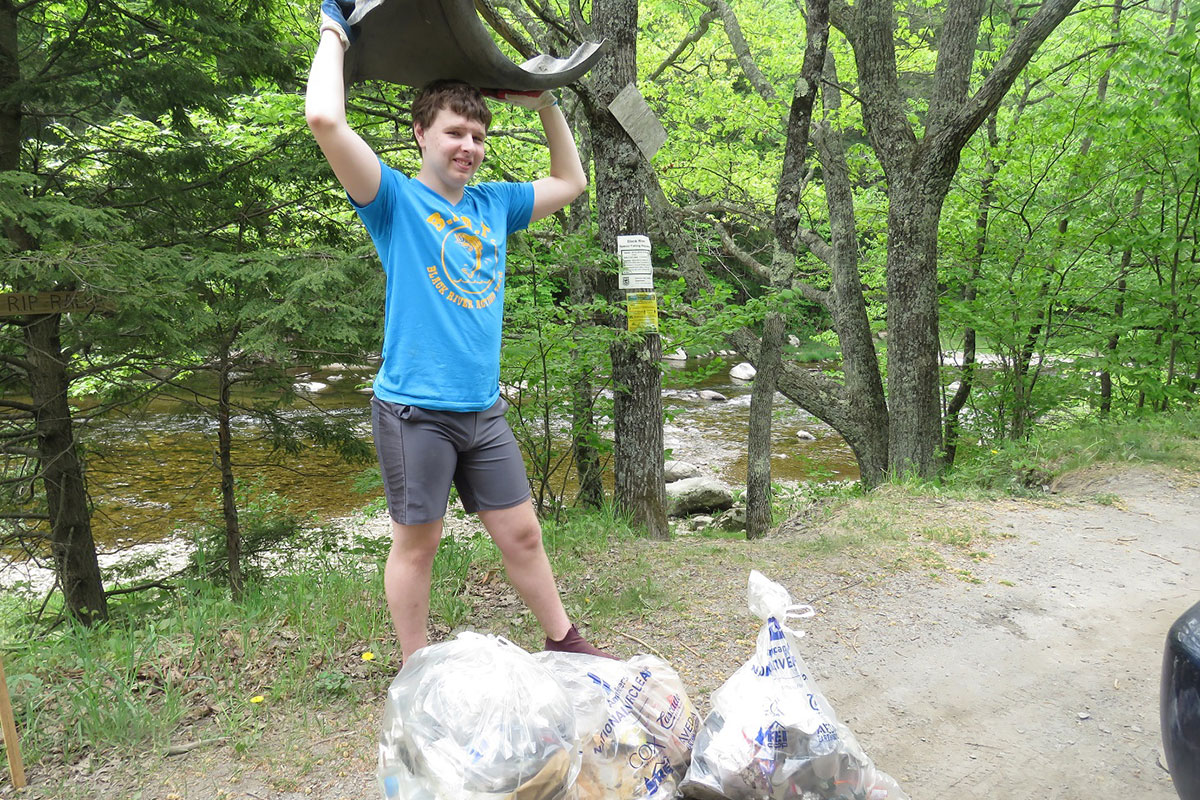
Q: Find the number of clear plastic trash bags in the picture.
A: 3